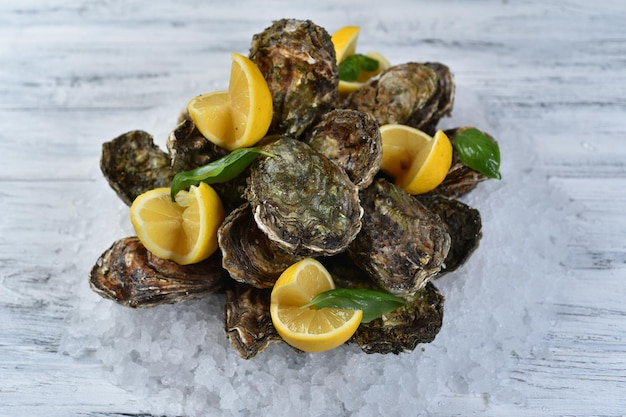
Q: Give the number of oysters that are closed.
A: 13